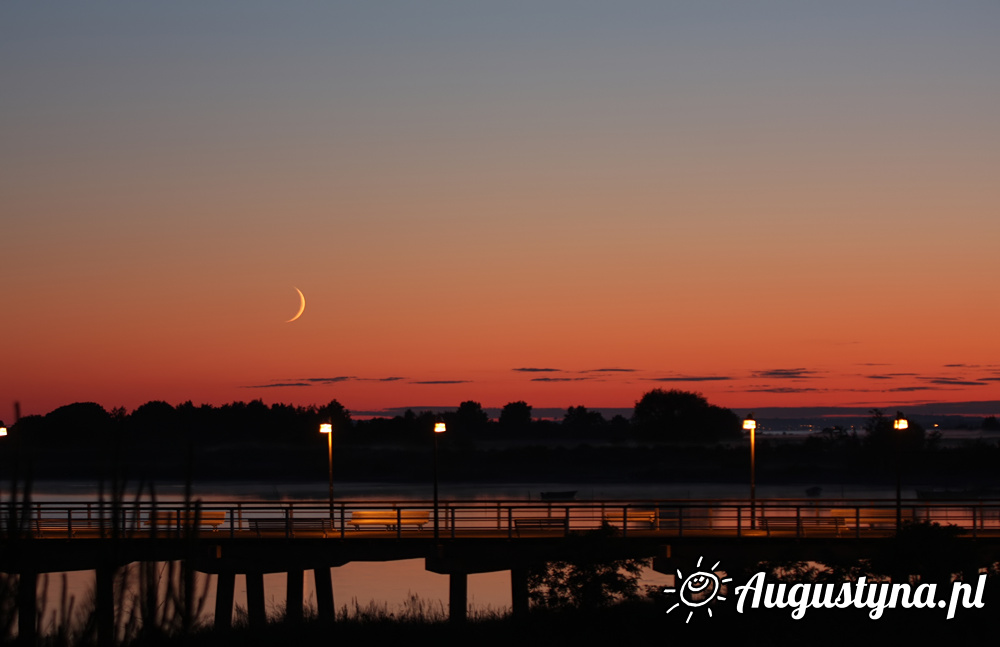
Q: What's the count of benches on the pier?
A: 8